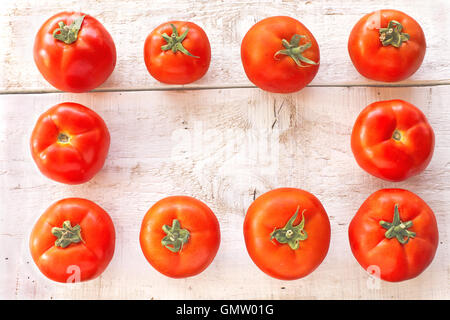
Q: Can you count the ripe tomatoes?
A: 10